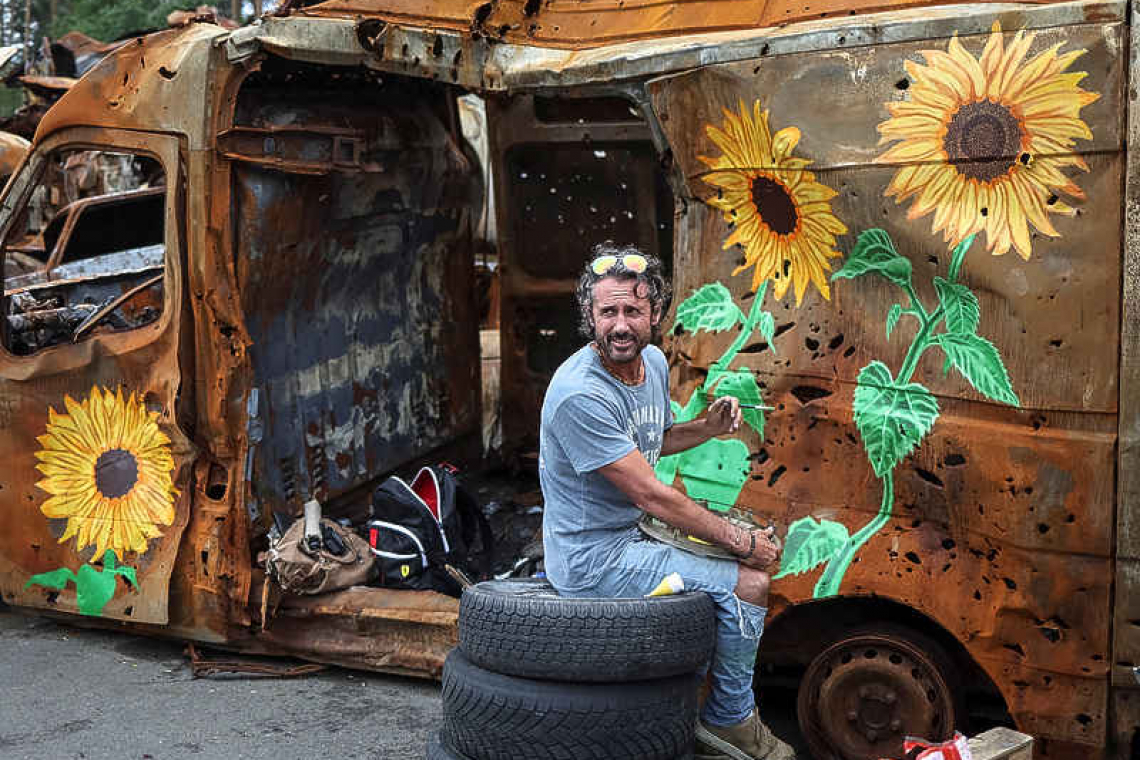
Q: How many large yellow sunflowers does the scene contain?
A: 3